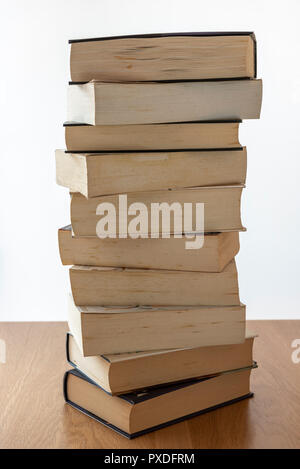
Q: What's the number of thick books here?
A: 10